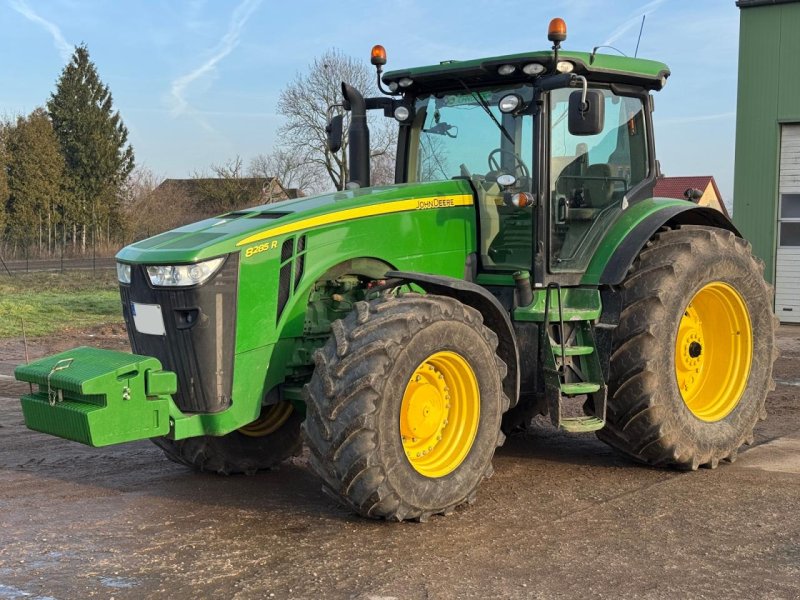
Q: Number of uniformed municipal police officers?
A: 0